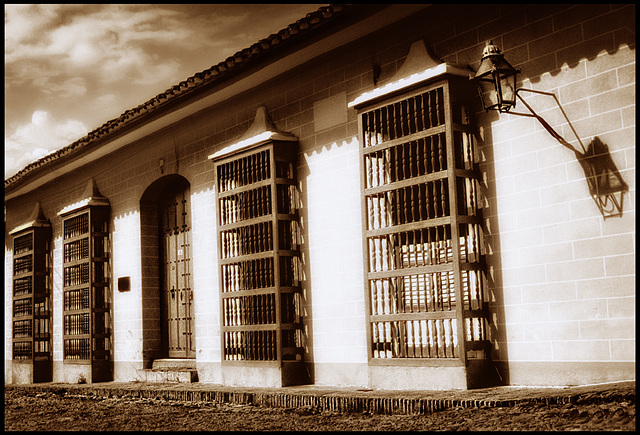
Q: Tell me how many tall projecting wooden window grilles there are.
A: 4